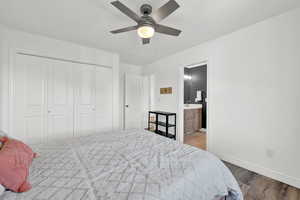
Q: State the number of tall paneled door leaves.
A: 5